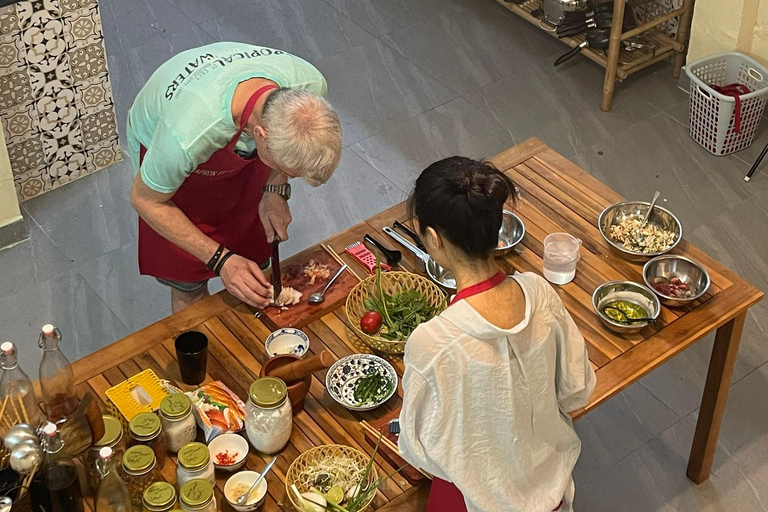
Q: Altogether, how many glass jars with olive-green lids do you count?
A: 8